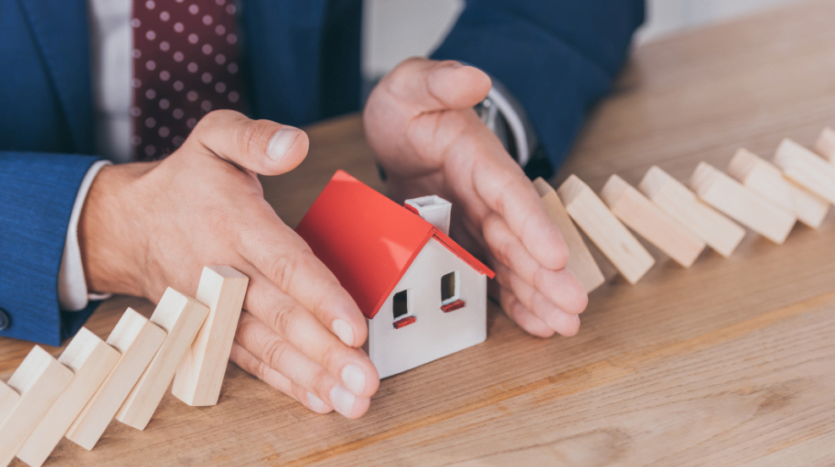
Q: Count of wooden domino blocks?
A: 14